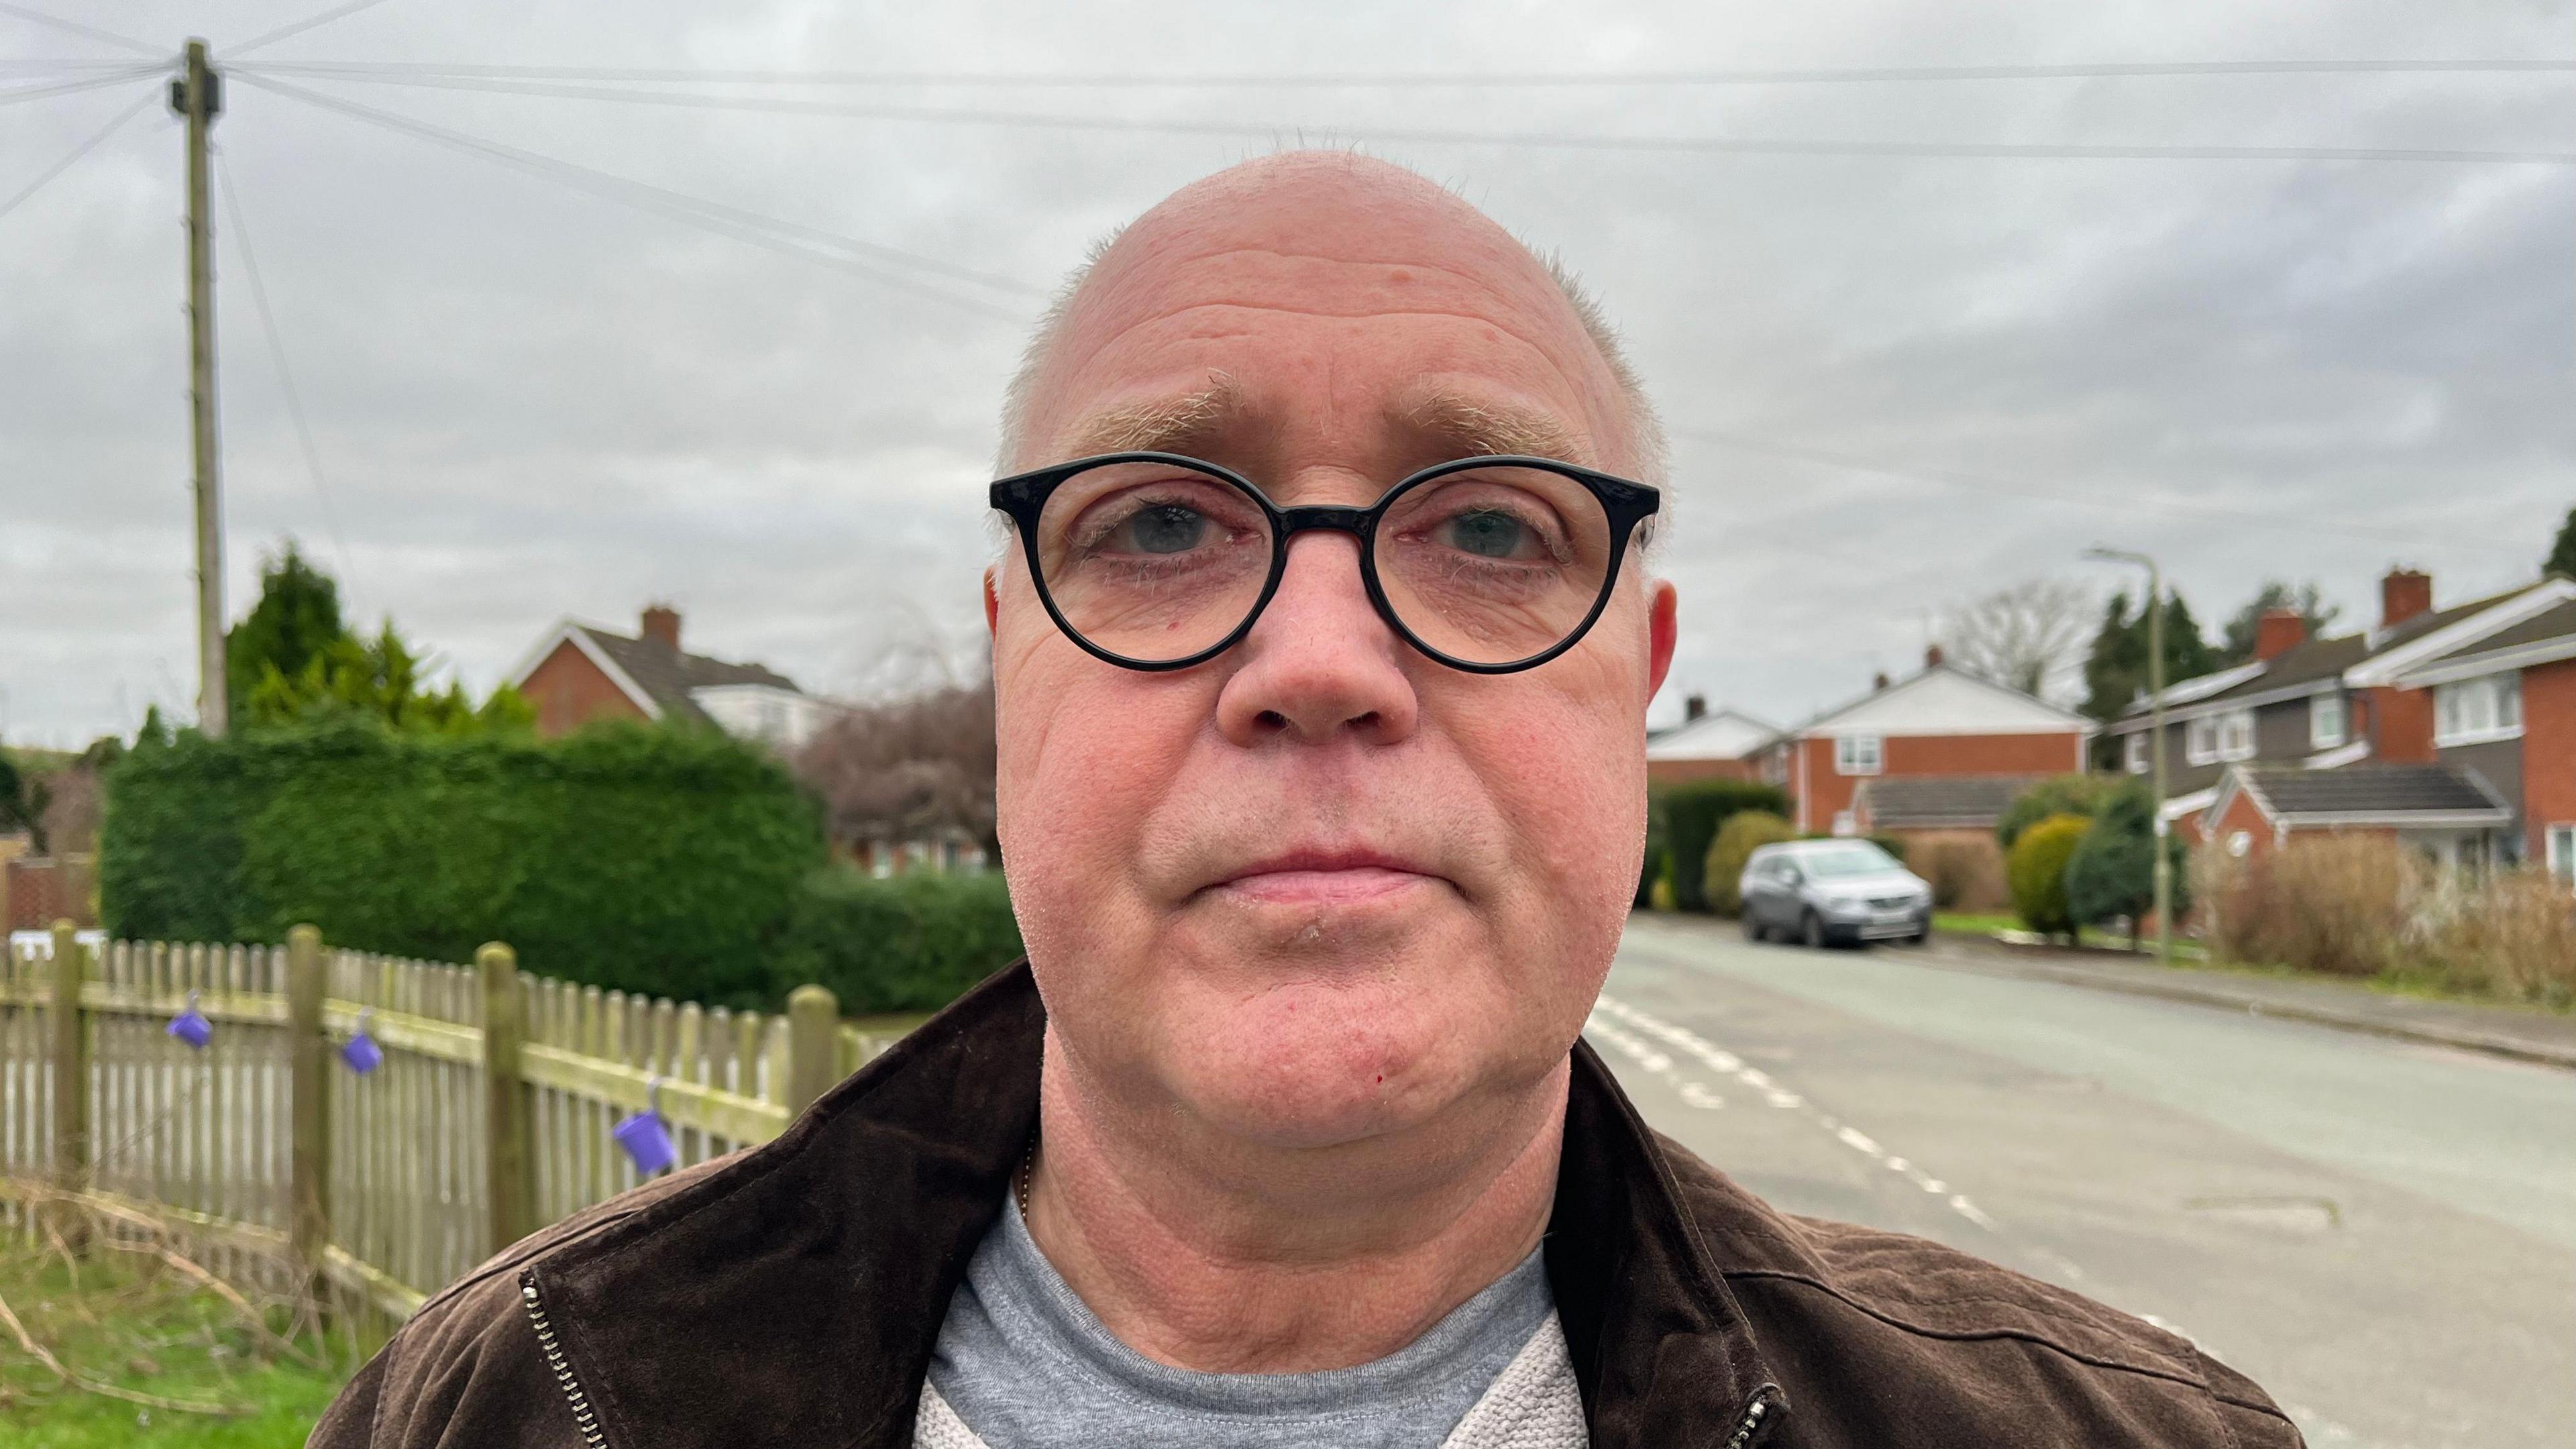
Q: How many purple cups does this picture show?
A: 3